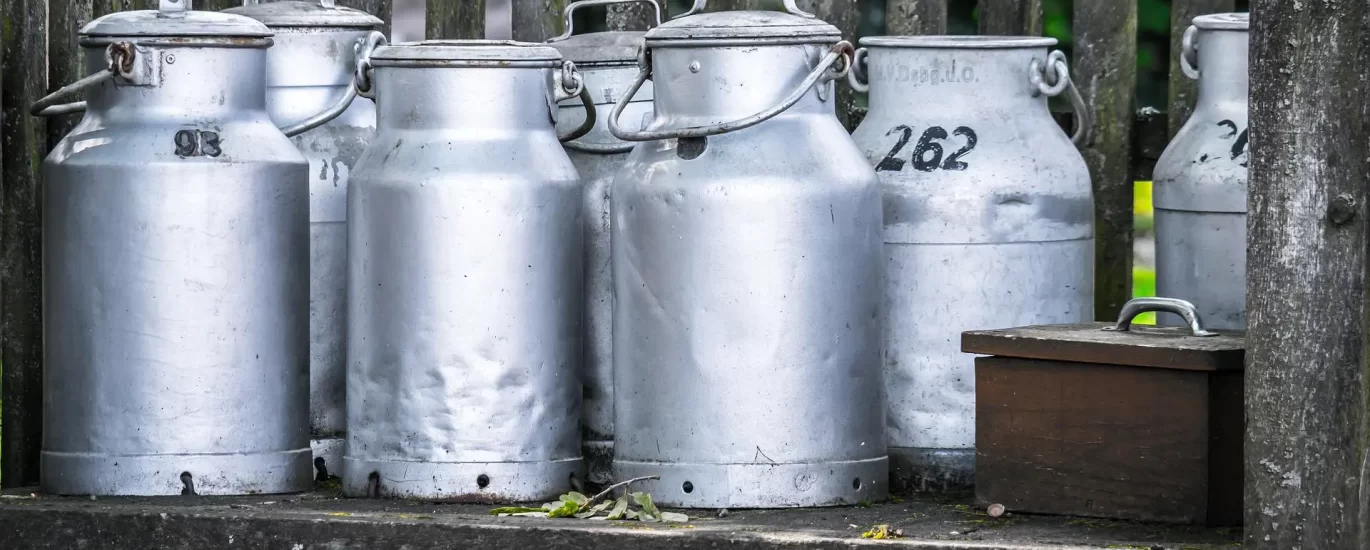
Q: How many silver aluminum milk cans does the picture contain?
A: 7